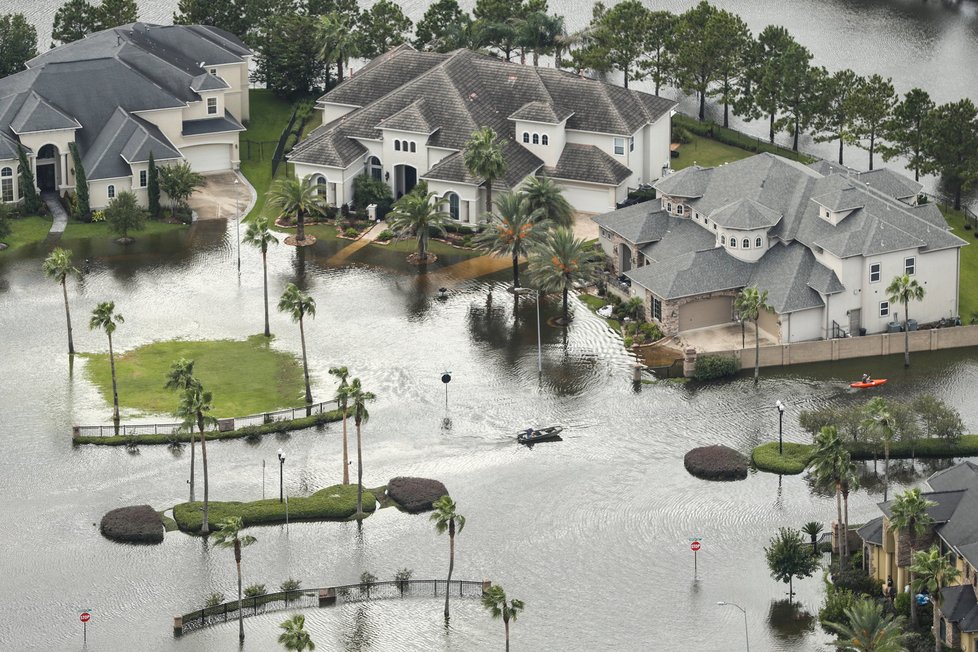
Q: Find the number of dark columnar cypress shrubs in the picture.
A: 3